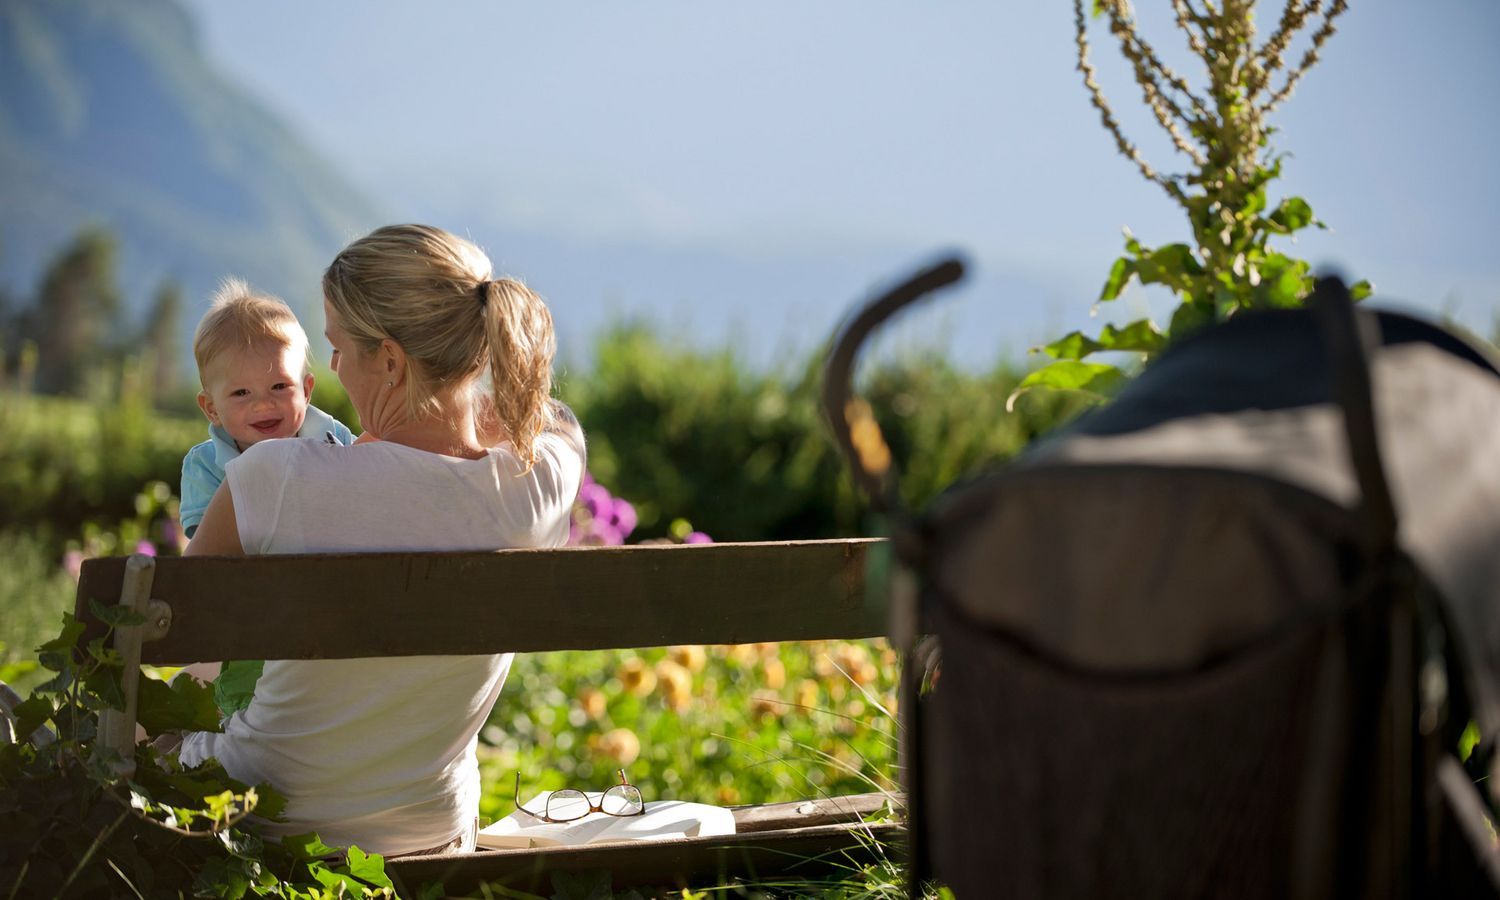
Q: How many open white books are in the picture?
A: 1